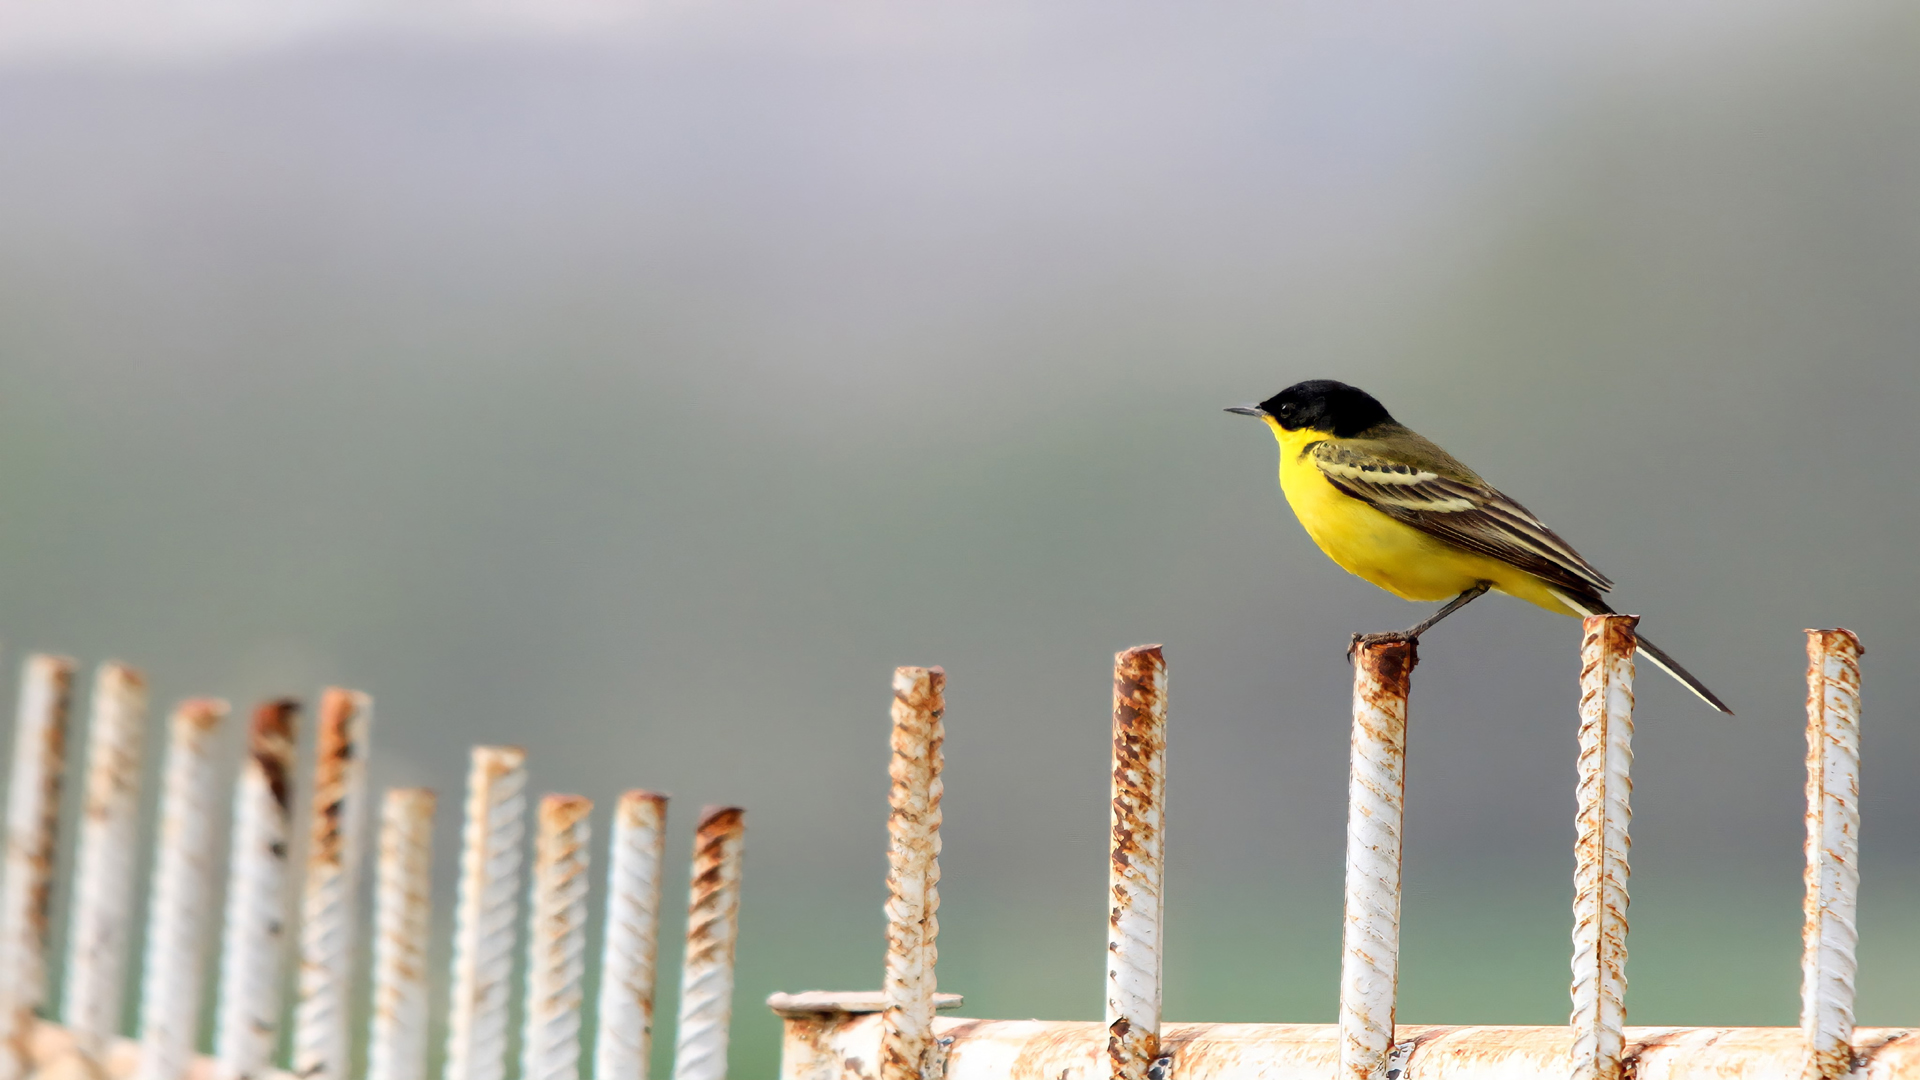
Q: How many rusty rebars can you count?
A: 15